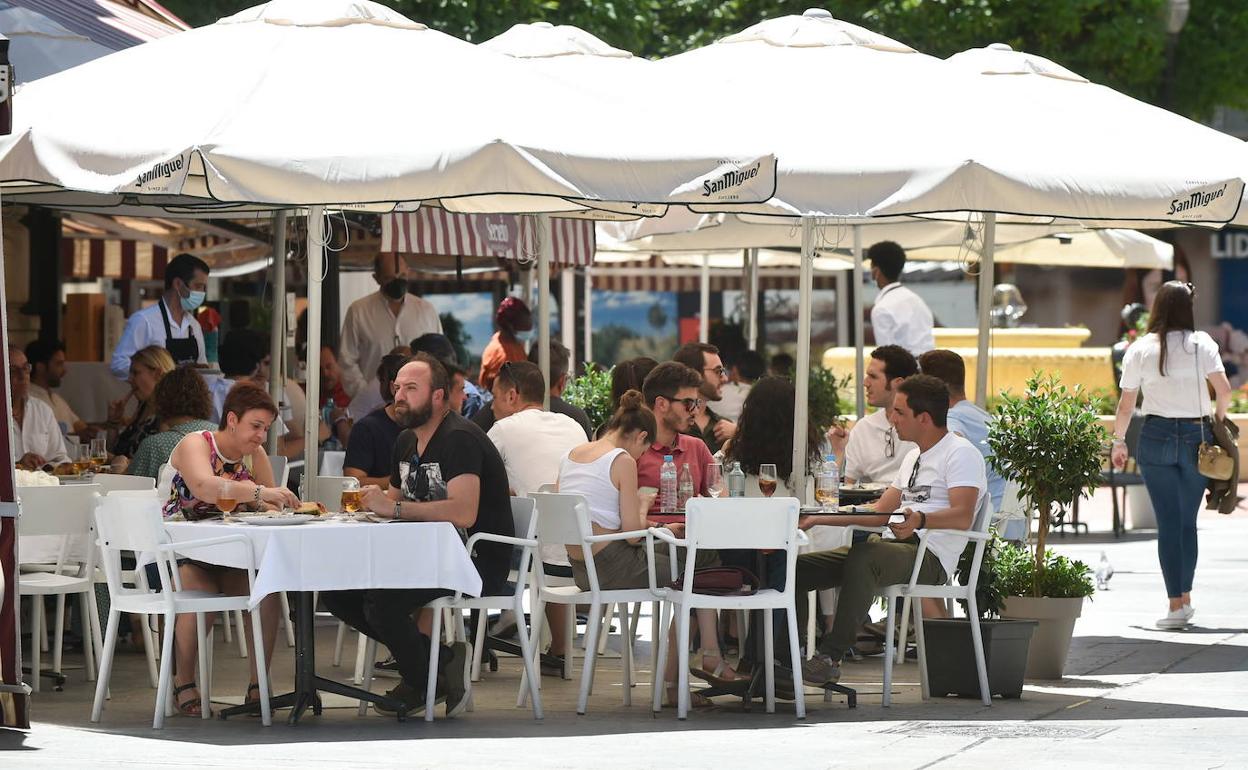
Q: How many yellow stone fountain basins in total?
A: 2